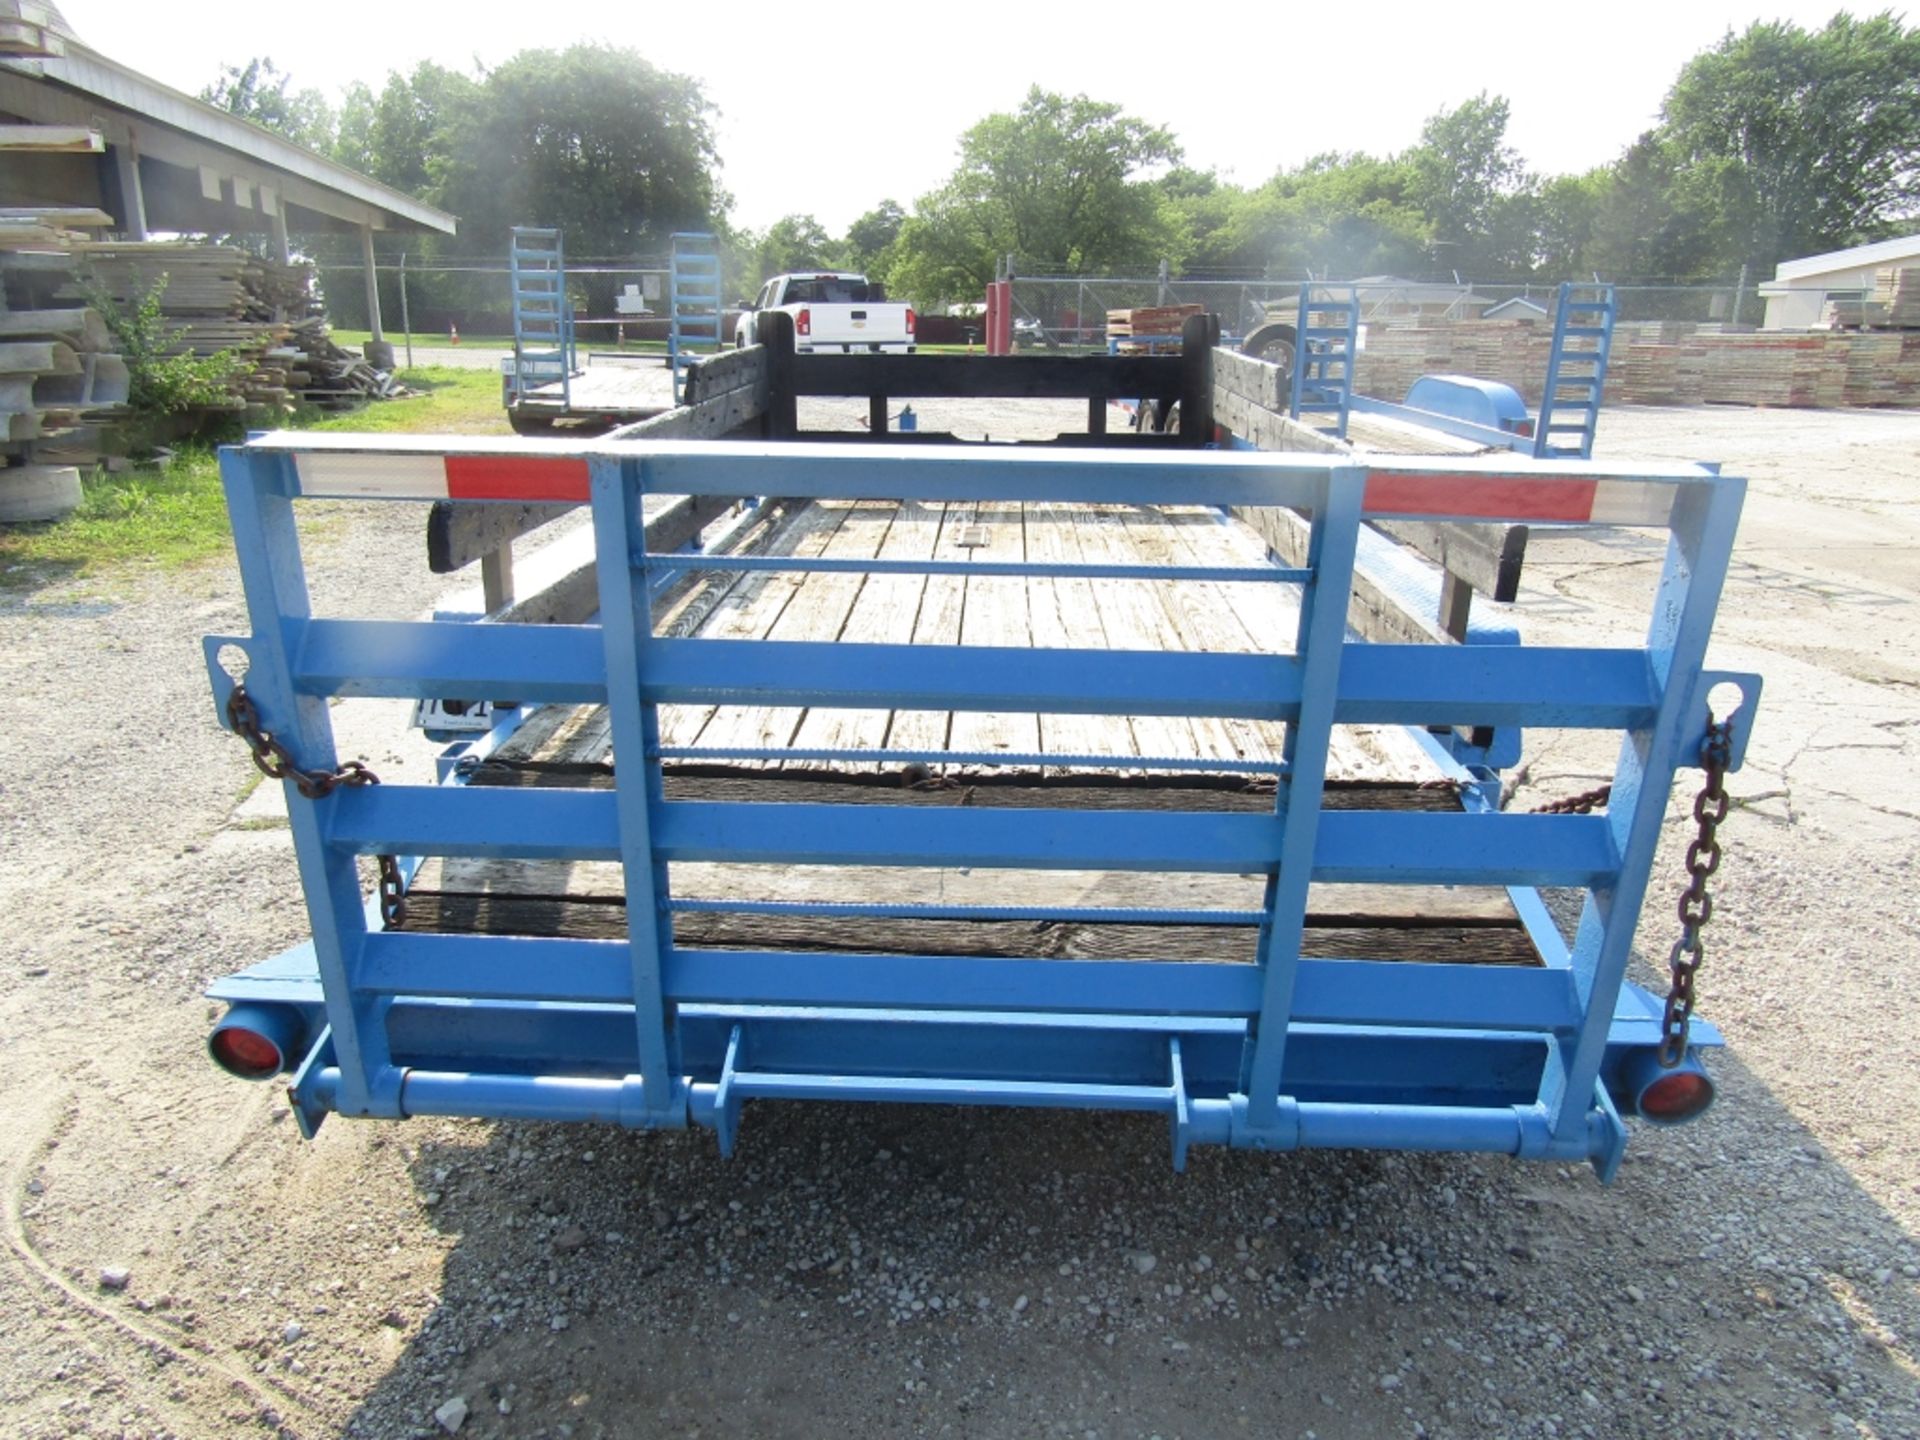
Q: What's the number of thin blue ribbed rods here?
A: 3